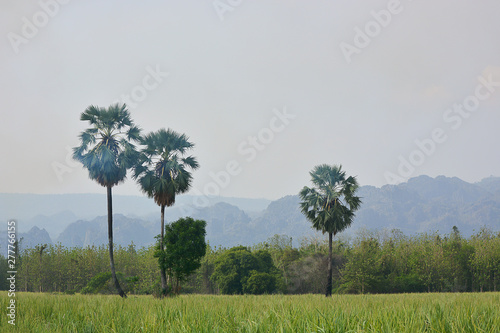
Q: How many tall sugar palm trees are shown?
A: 3